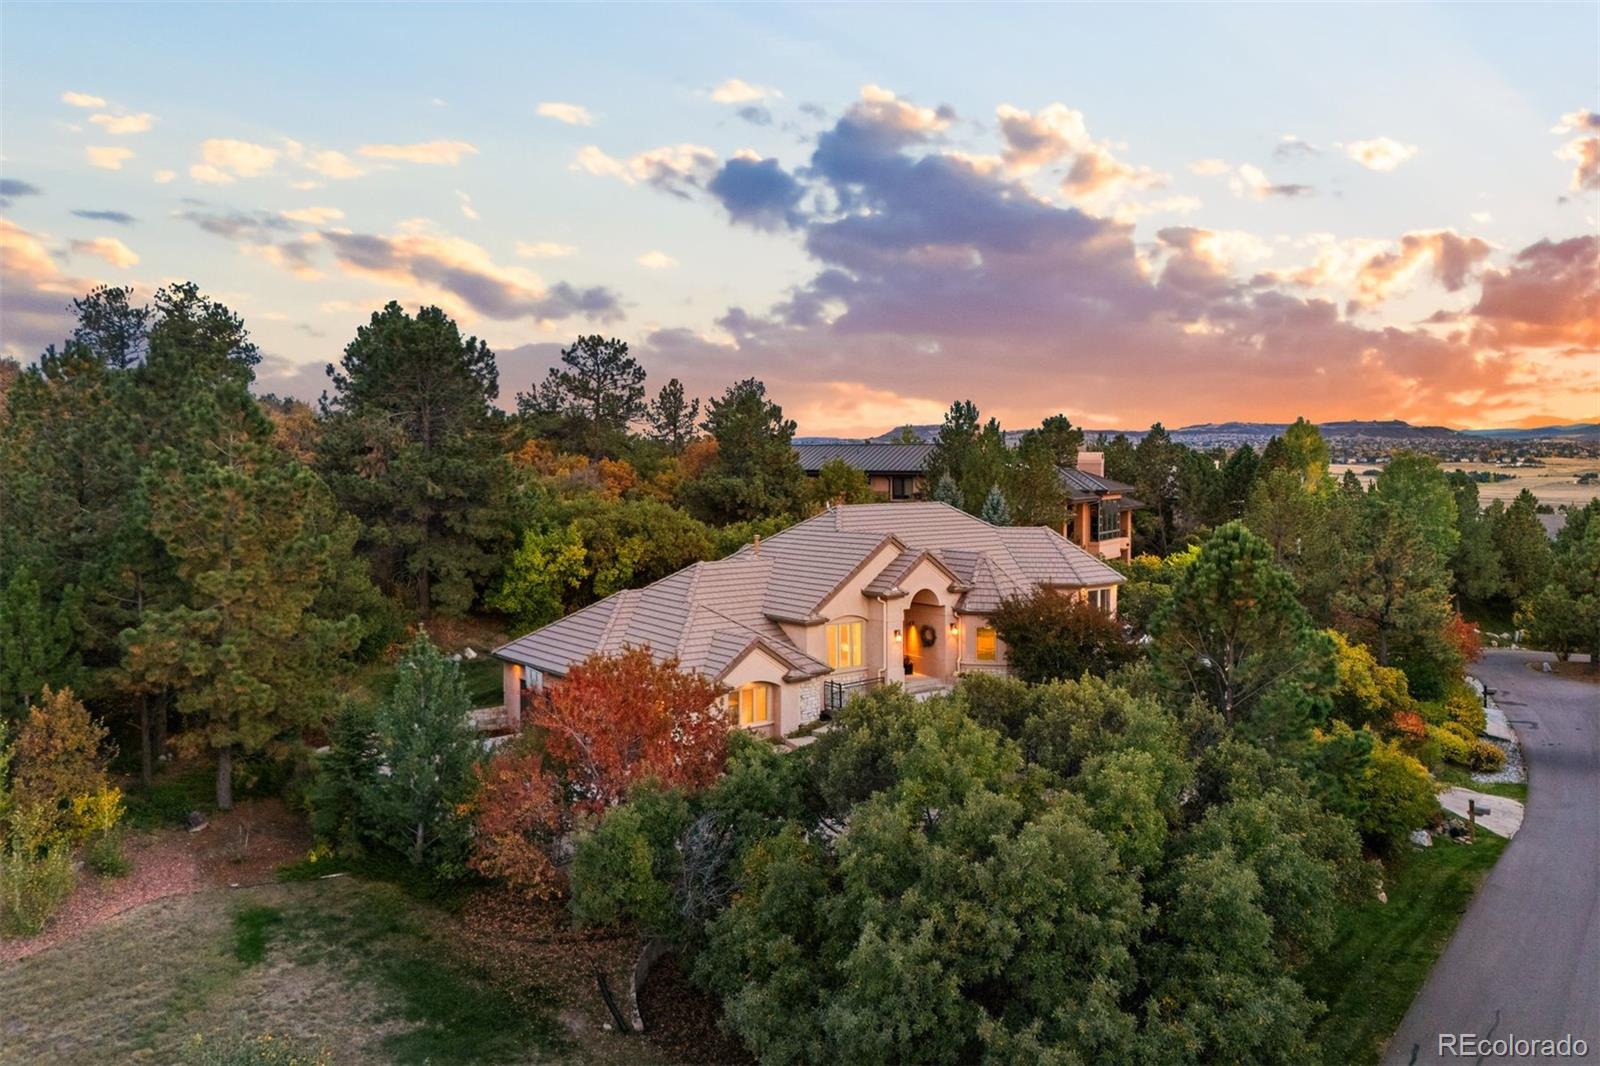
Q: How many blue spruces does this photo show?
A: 2